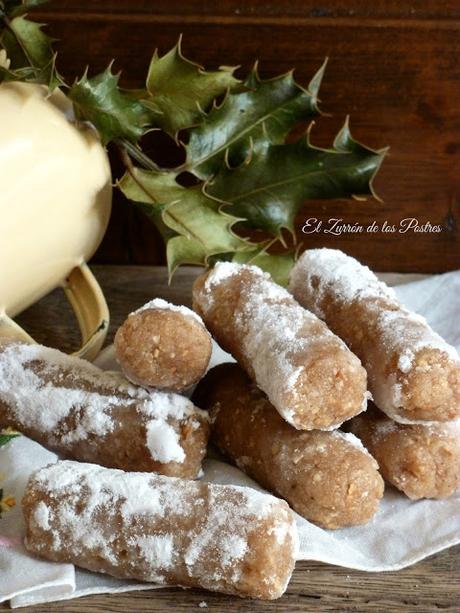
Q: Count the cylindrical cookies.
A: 7